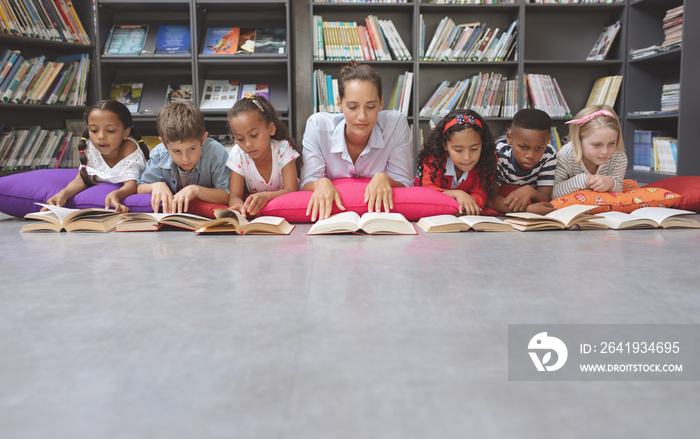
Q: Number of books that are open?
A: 7